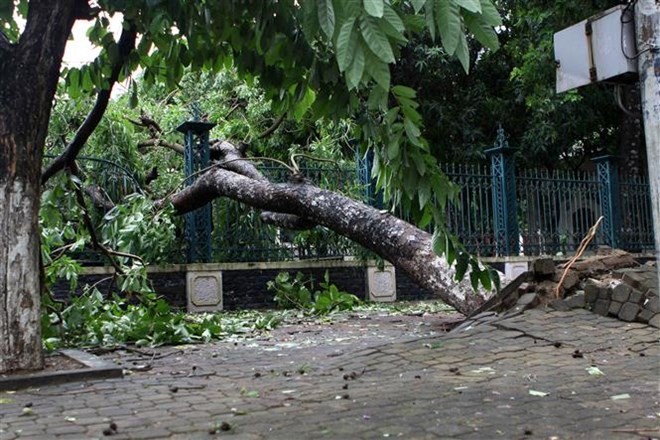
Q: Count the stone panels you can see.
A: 3